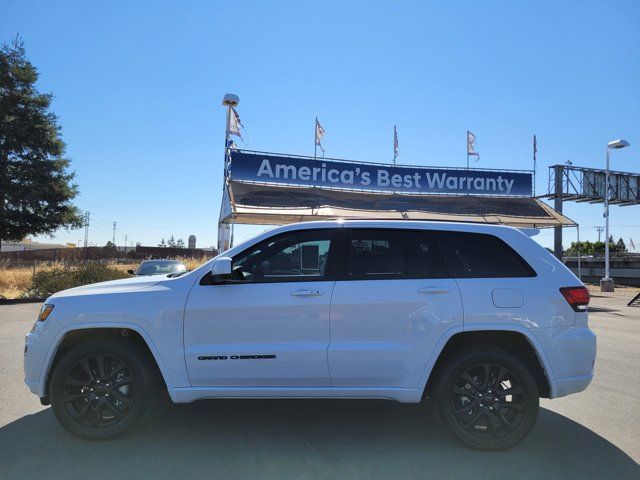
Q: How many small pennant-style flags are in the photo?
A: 5